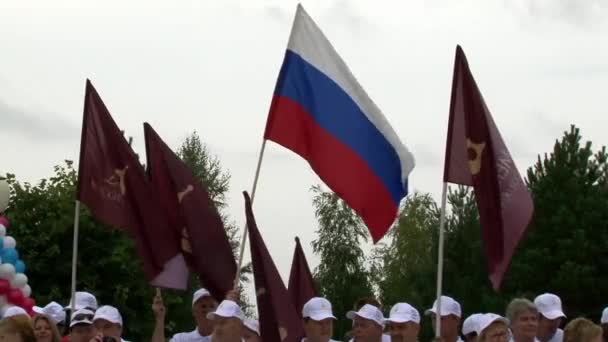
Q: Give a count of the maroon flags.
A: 5